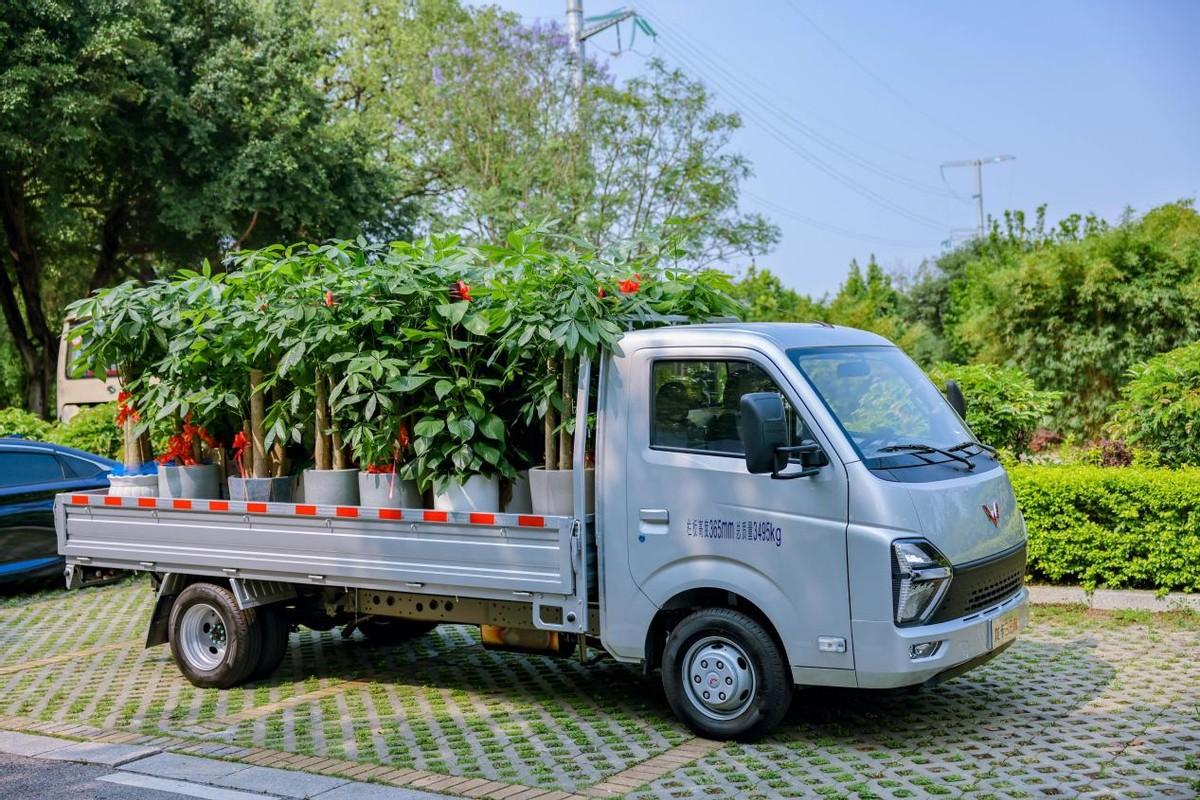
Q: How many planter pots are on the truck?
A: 8